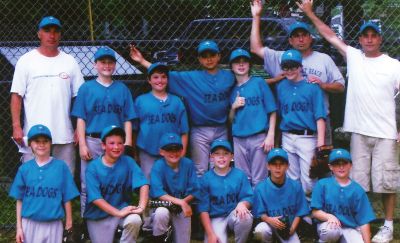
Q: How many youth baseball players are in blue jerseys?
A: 11